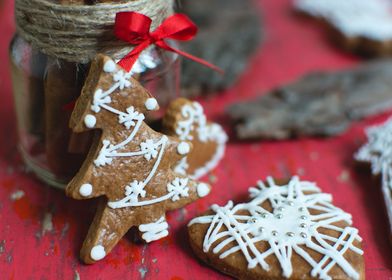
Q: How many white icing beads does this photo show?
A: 7